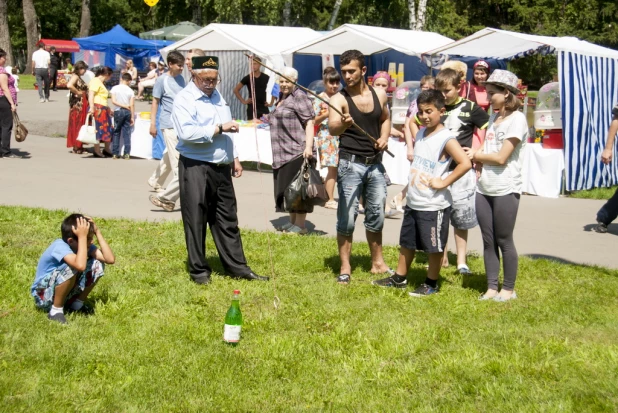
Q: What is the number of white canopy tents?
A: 3